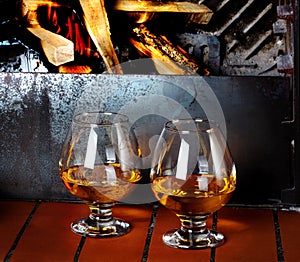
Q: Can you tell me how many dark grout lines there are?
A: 5